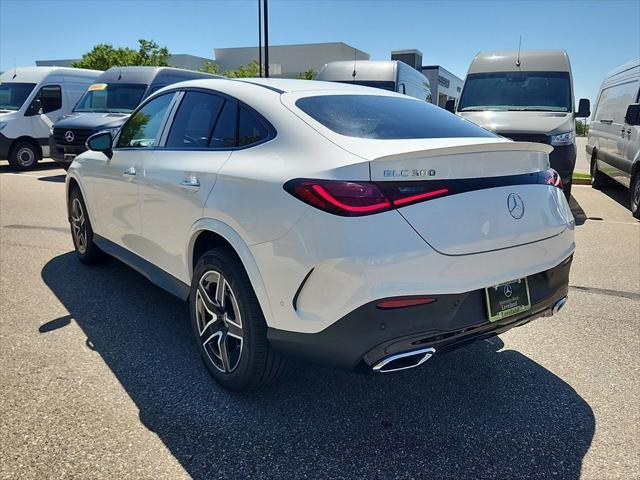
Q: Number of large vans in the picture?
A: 5